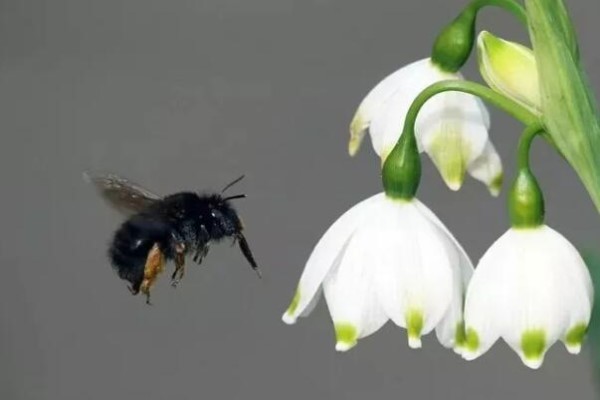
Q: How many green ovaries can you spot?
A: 3